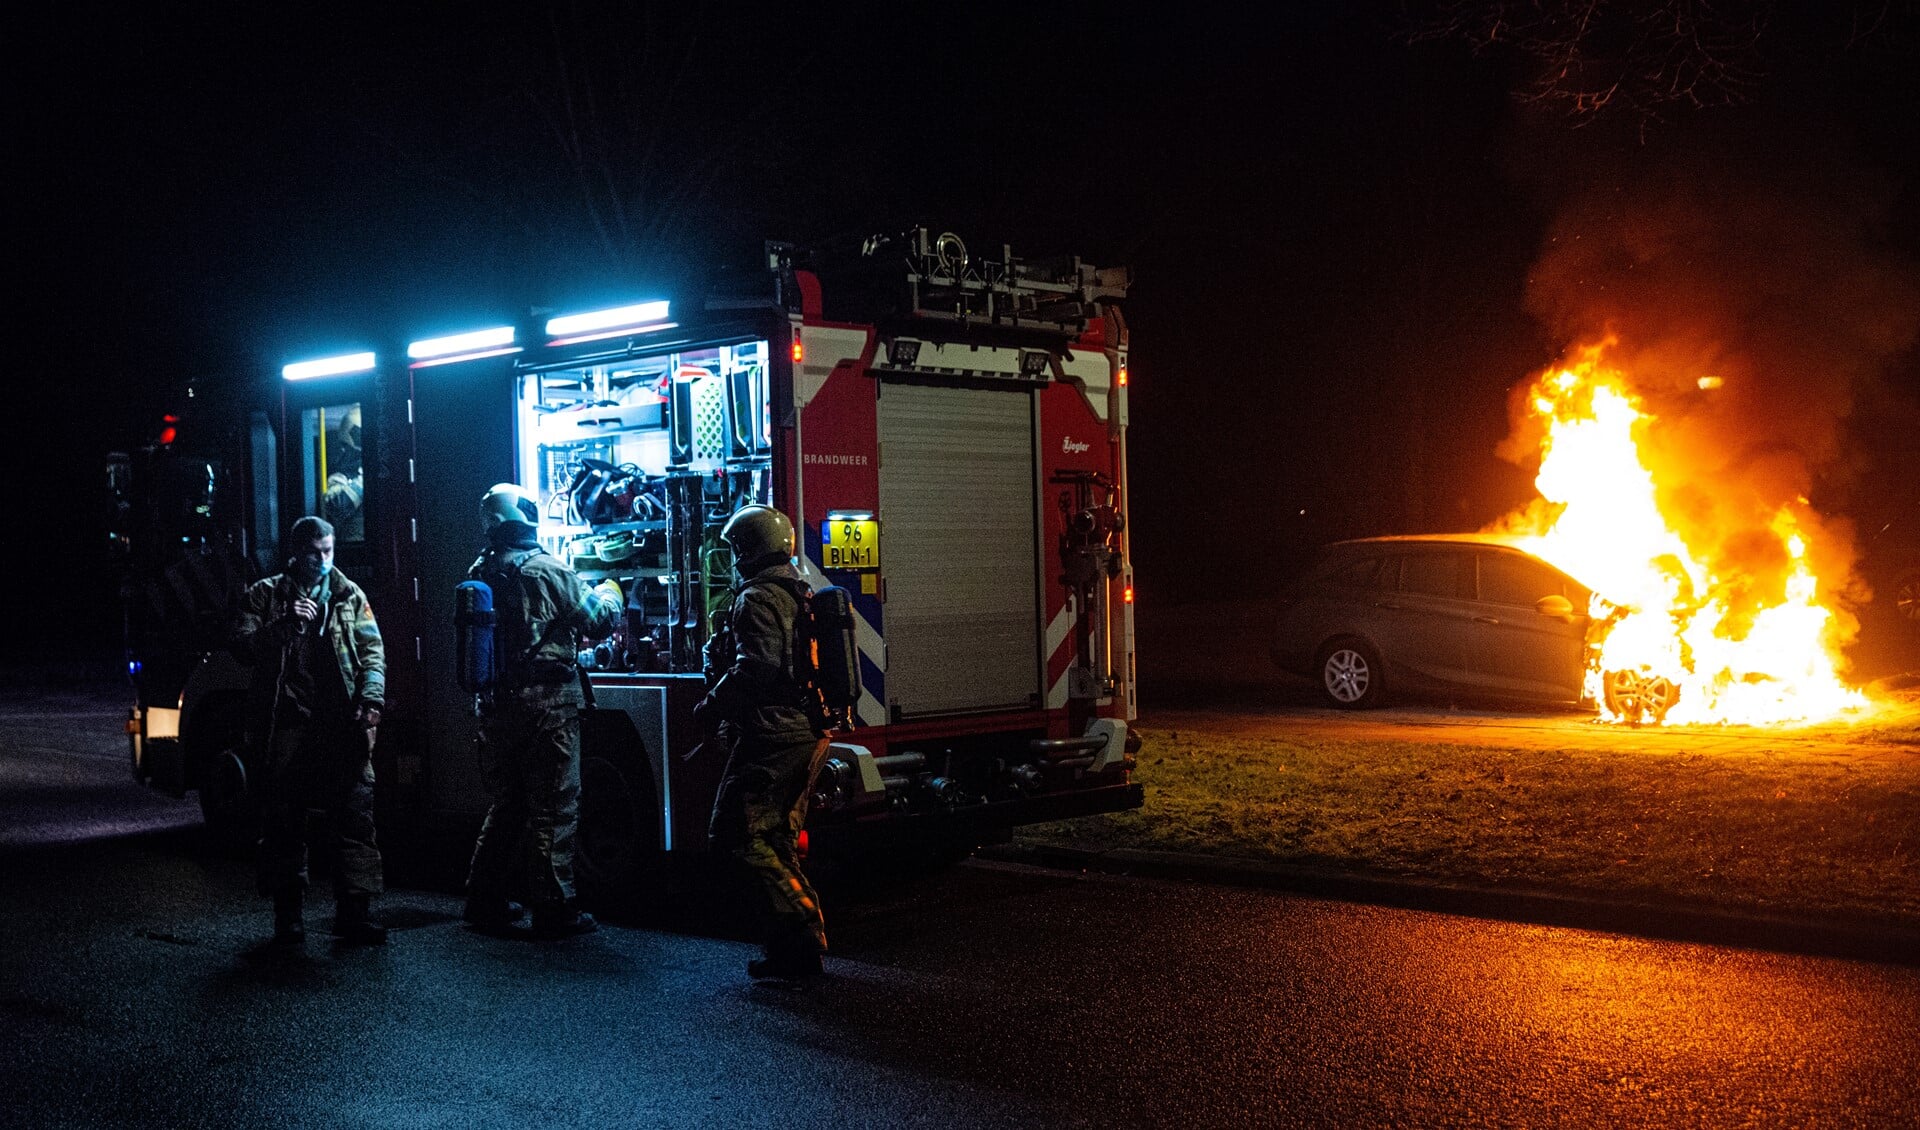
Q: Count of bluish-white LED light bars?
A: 3